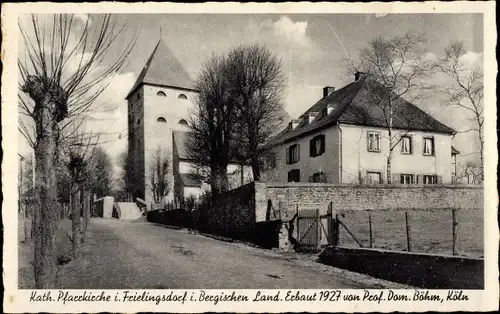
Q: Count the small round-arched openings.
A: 4